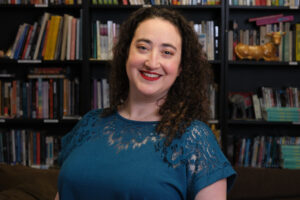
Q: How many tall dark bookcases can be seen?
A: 3